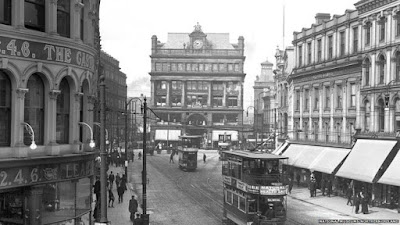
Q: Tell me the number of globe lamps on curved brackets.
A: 3